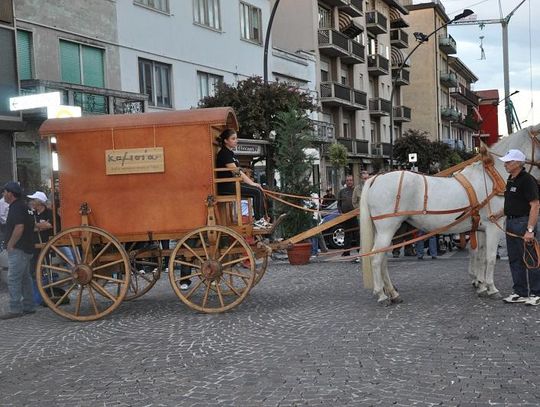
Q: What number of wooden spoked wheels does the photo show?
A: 4